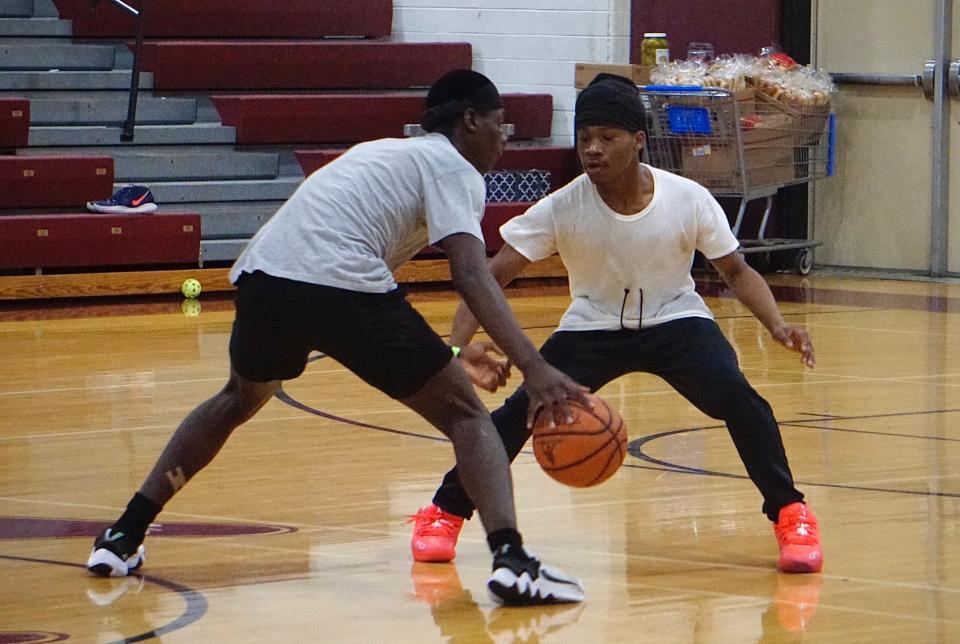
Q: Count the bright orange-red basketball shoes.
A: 2